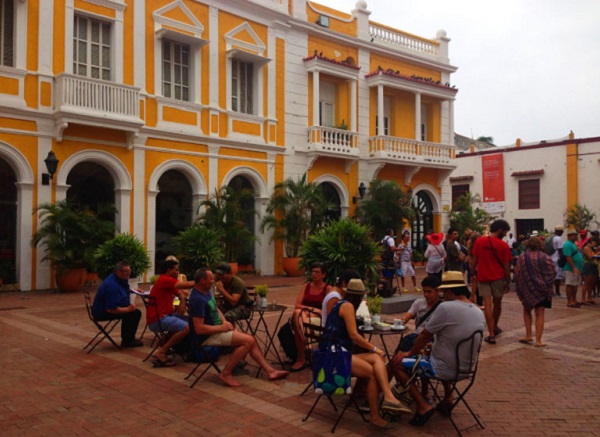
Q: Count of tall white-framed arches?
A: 6